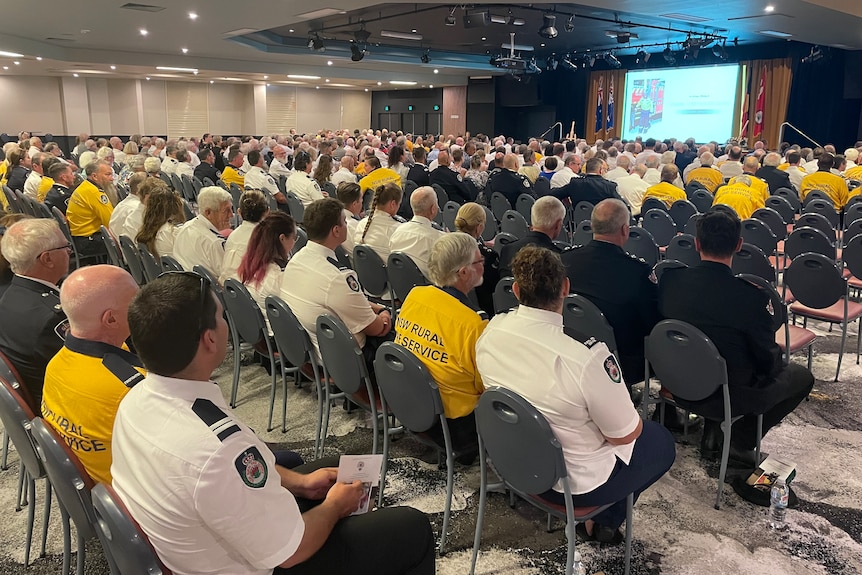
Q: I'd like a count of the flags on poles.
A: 4